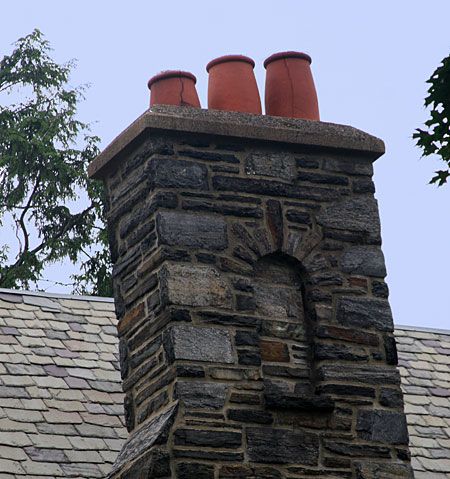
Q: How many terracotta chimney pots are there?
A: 3